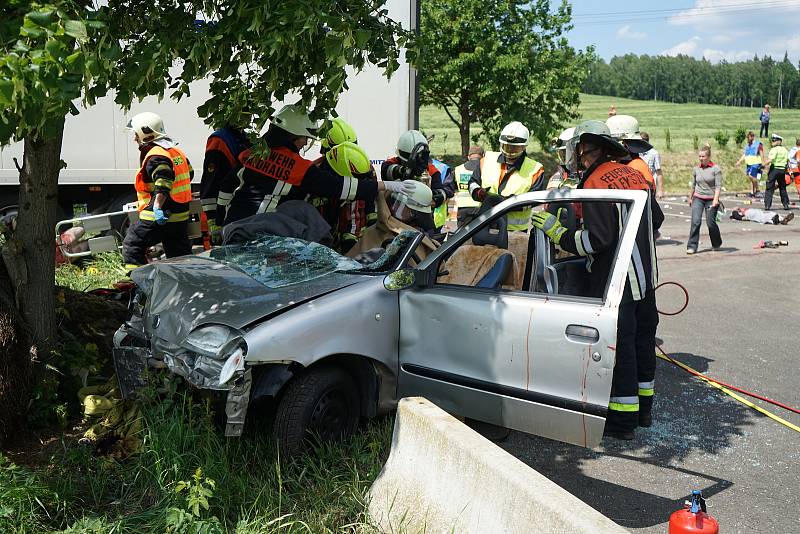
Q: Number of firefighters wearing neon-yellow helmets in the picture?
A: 2